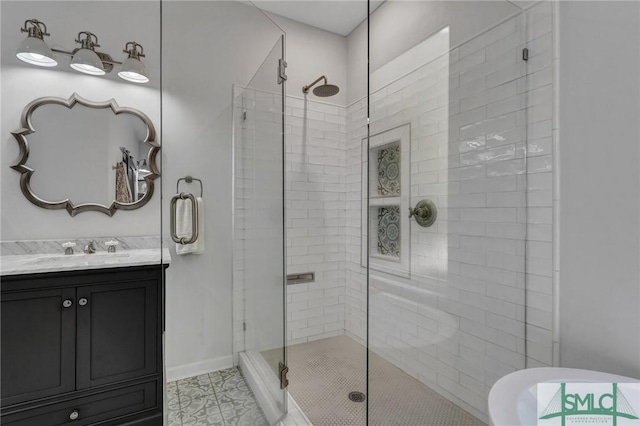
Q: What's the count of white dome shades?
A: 3